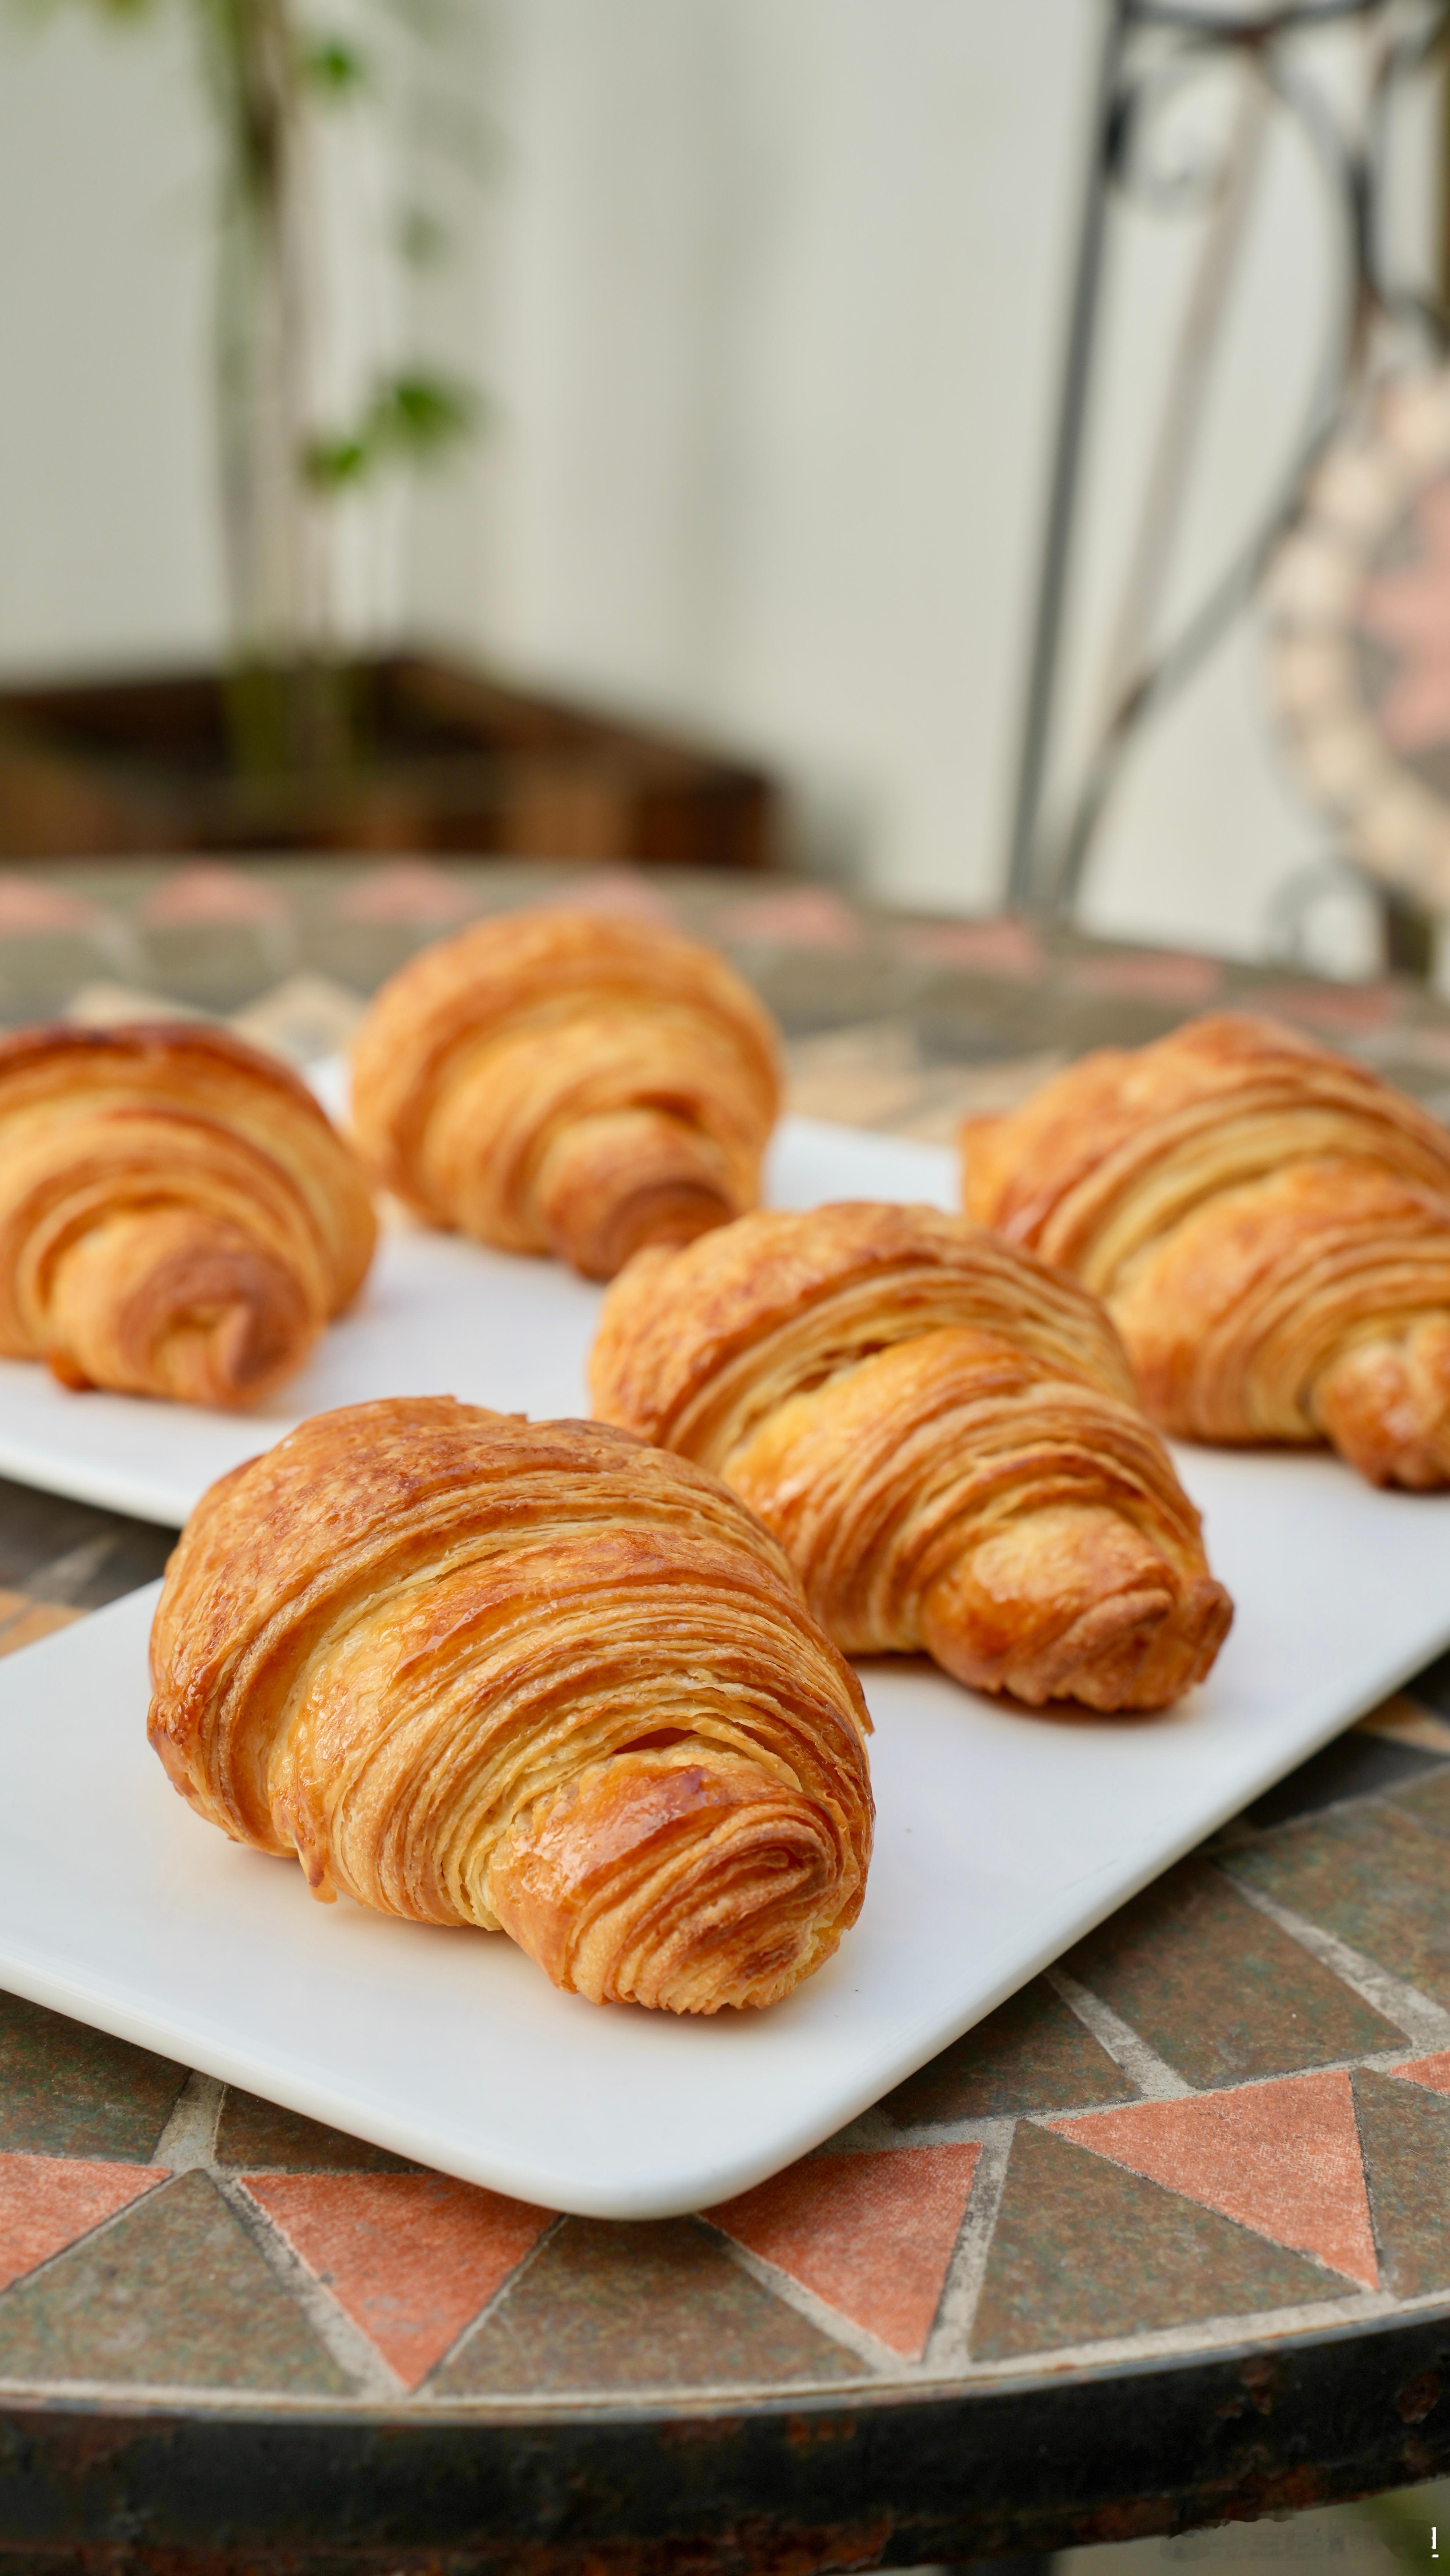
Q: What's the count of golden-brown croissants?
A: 5